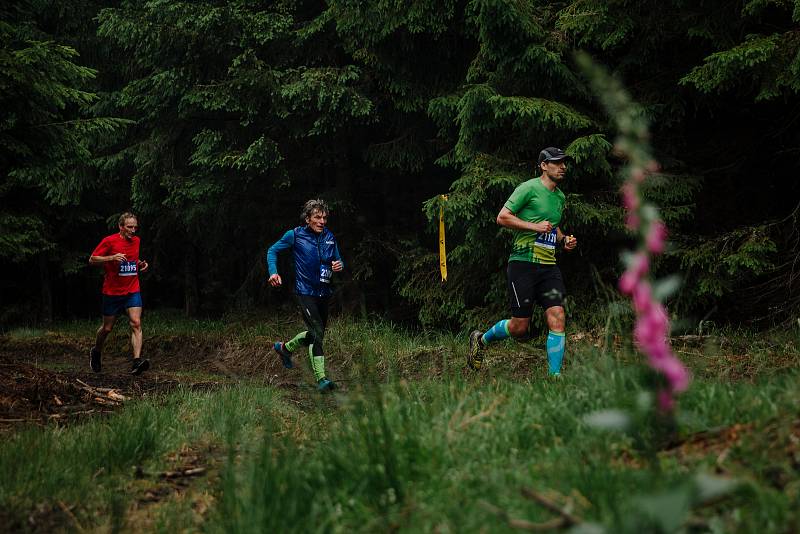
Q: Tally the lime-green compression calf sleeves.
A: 2